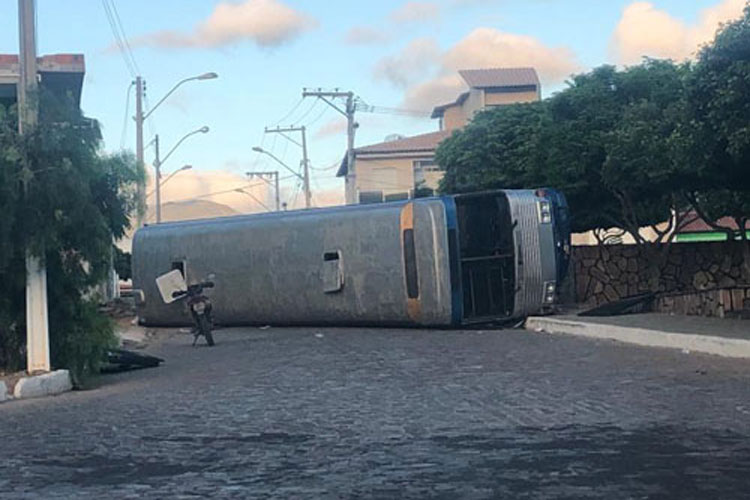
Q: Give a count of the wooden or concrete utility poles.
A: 6